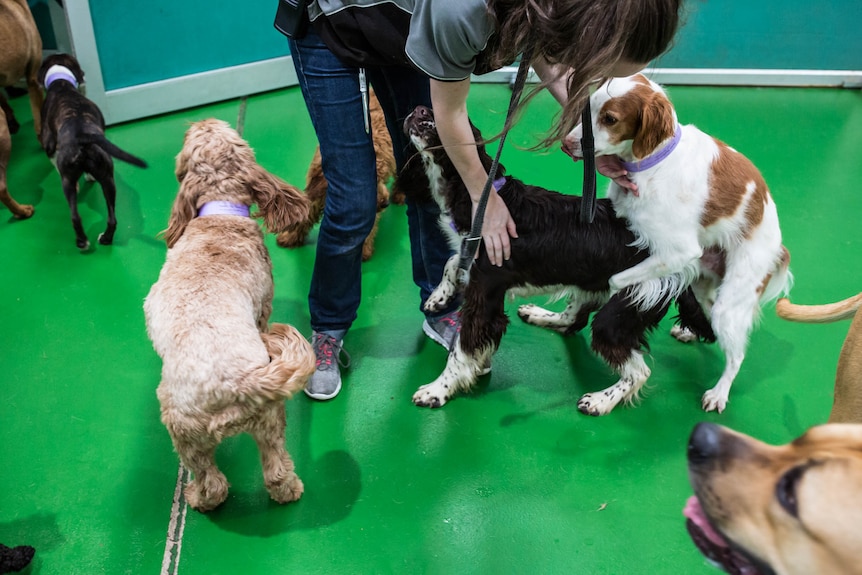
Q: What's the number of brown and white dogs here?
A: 1